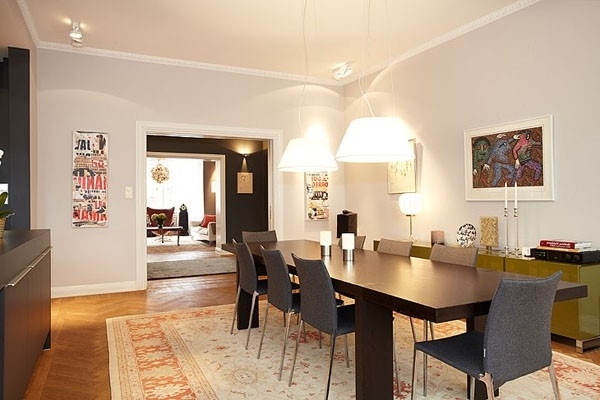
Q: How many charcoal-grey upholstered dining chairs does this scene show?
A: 8